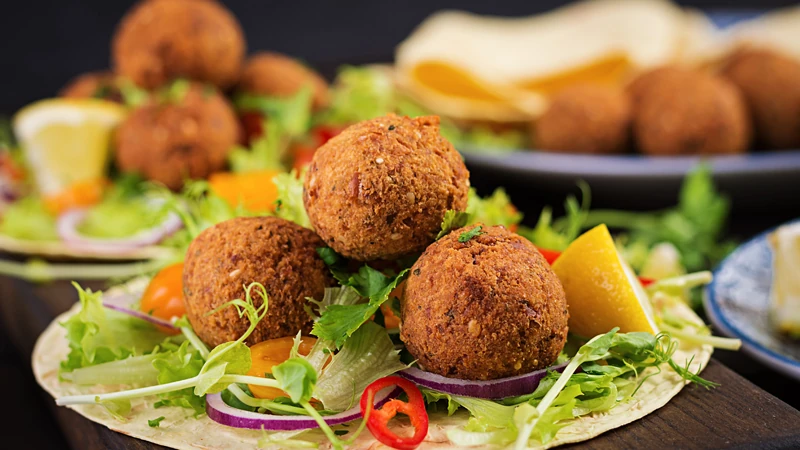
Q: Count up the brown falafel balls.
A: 10